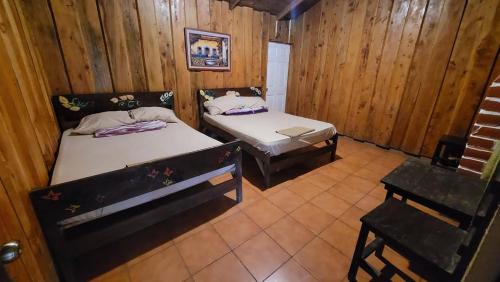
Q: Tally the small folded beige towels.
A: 1